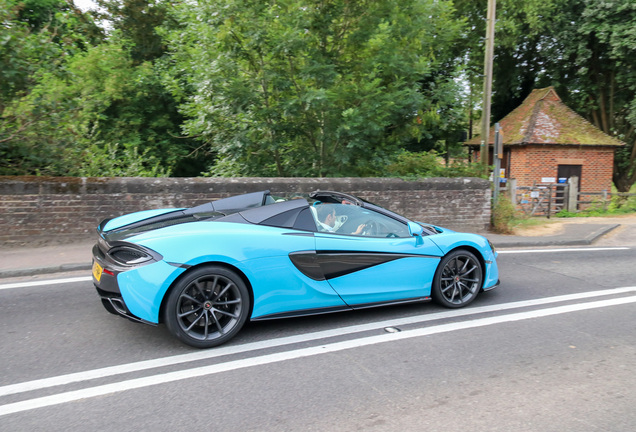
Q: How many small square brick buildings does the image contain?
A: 1